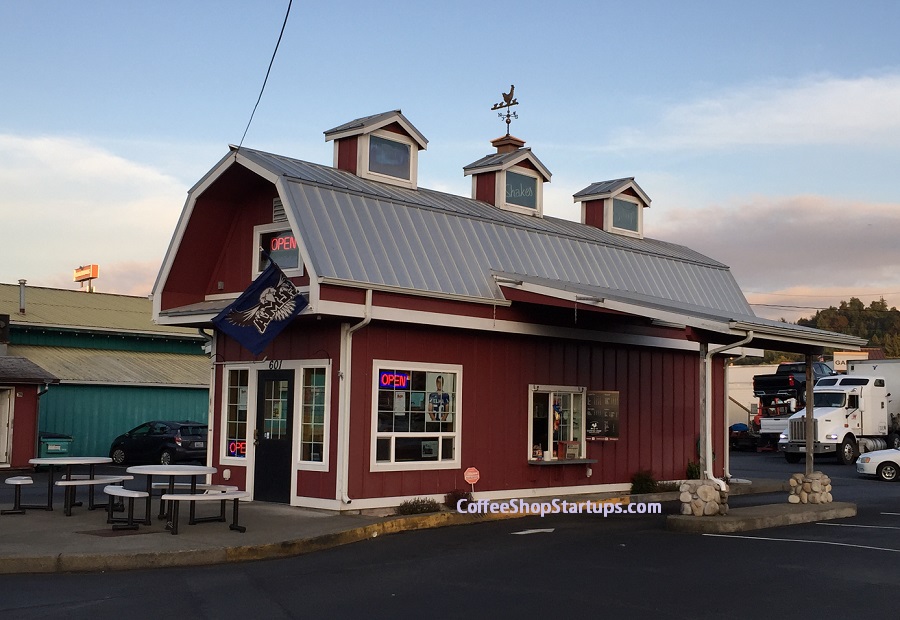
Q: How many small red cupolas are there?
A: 3